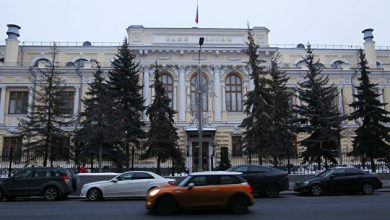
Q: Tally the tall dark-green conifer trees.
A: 8